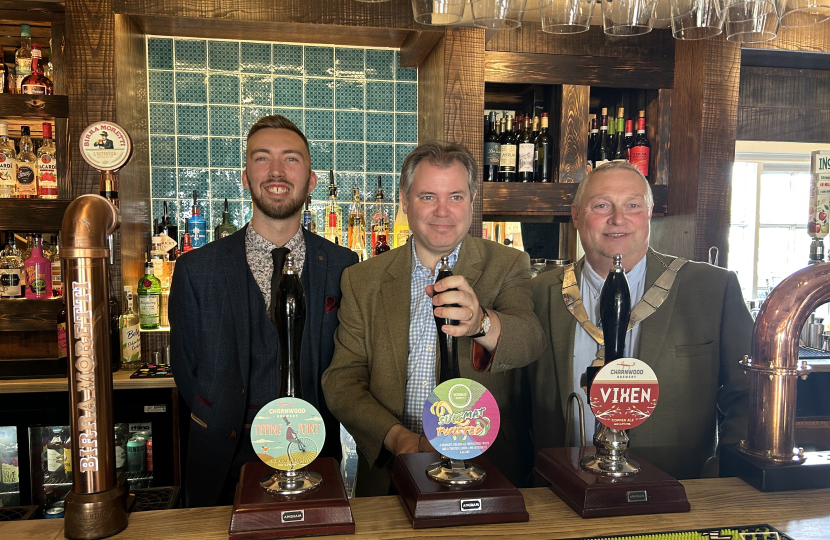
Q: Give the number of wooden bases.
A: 3